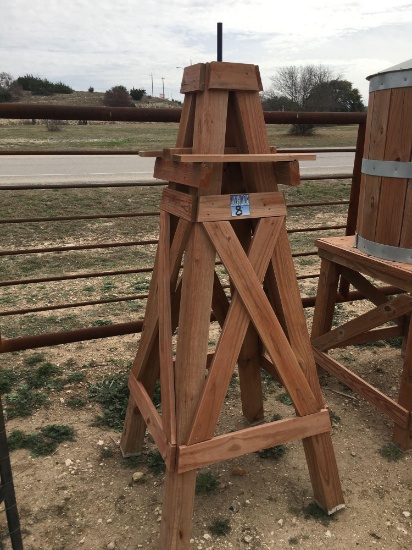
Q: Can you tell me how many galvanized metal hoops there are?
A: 3